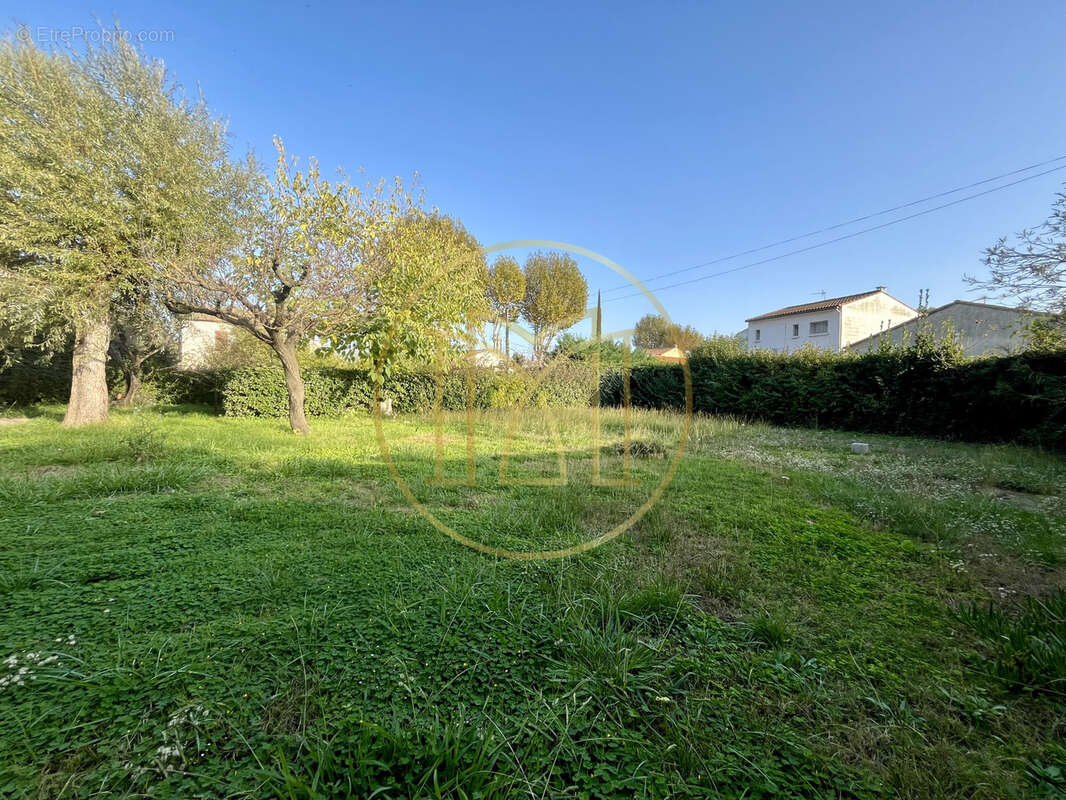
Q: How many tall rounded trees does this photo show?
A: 2